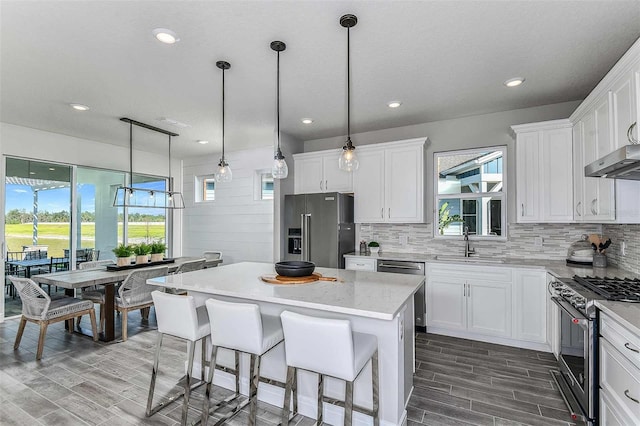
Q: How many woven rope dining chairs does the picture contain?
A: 5